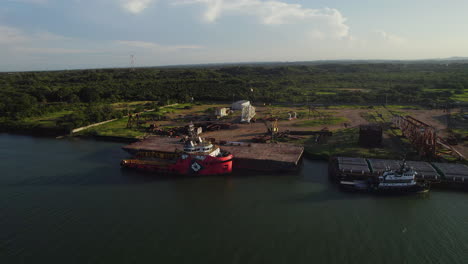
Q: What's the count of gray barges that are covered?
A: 3